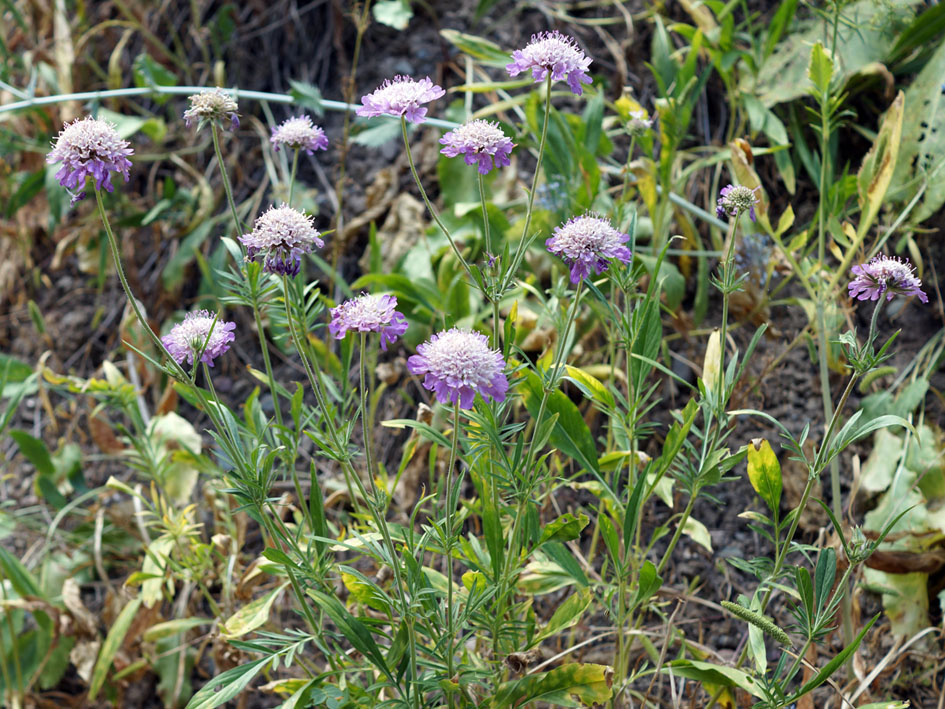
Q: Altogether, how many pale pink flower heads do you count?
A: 13